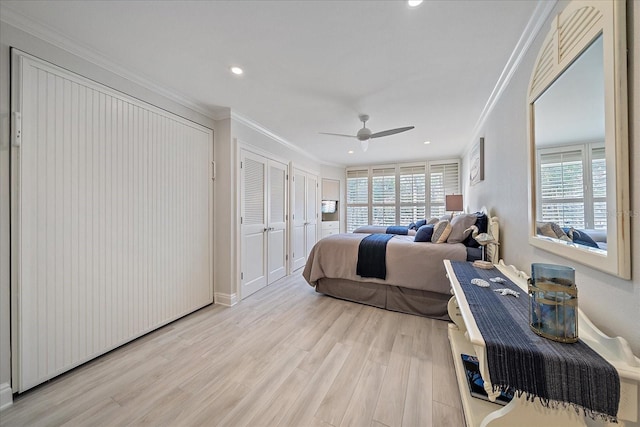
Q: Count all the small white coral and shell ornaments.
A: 3